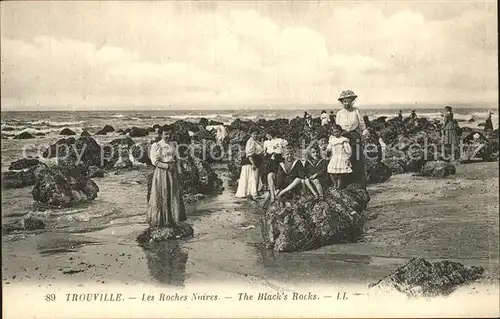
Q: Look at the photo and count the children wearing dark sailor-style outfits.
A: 2